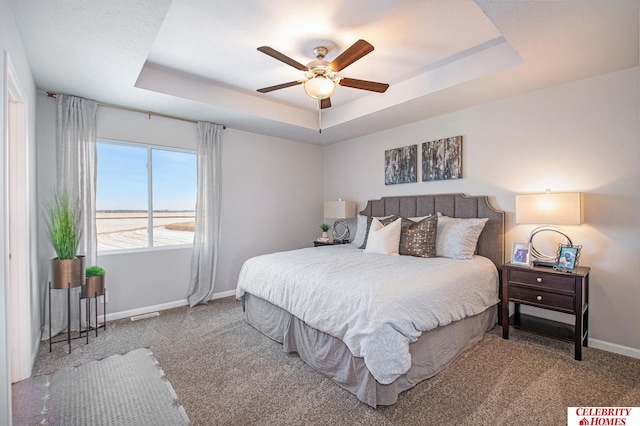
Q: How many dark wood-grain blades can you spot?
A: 5